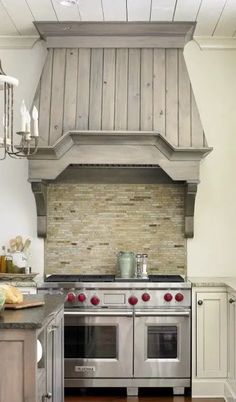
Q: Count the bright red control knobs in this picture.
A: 7